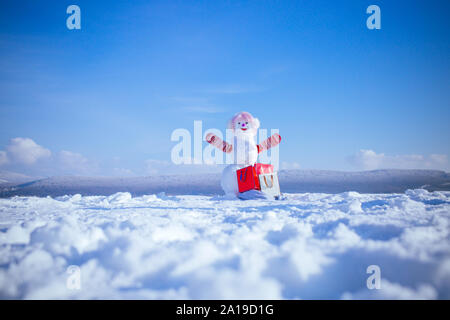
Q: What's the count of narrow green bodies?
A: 0